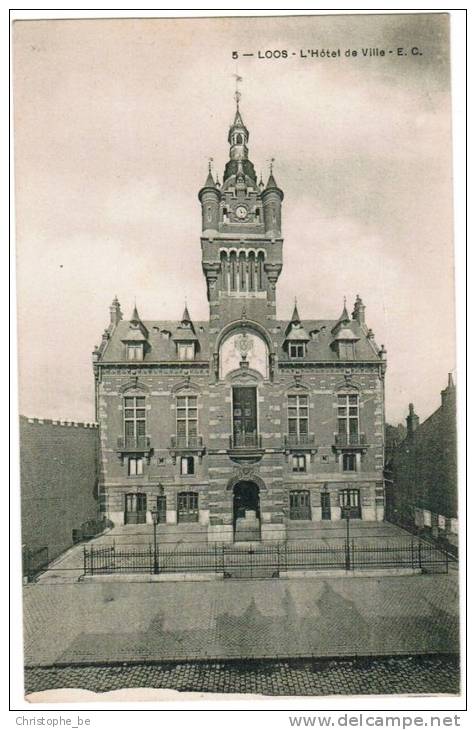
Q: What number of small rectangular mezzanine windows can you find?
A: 4